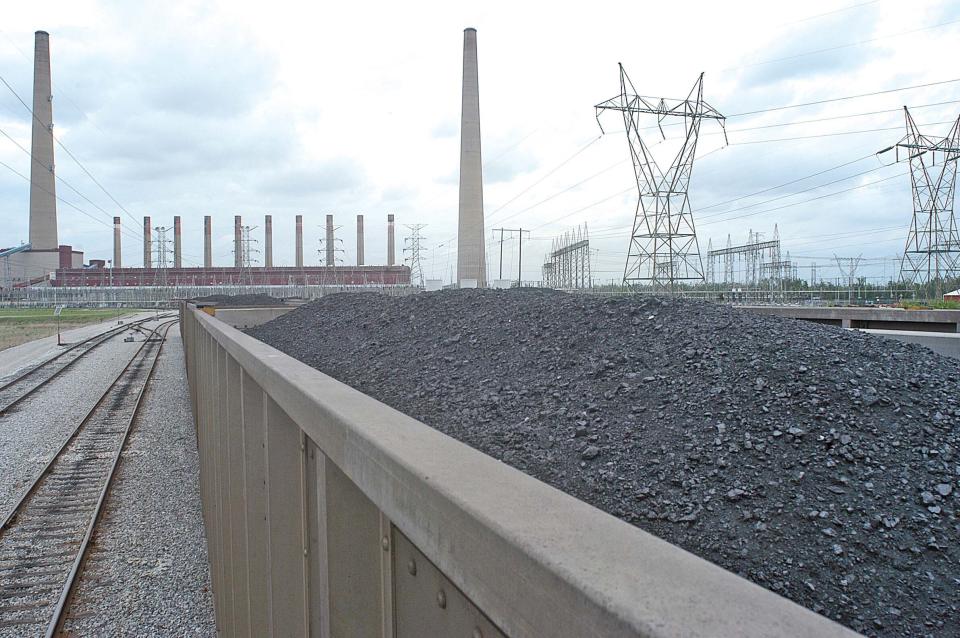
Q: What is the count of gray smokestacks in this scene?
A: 12